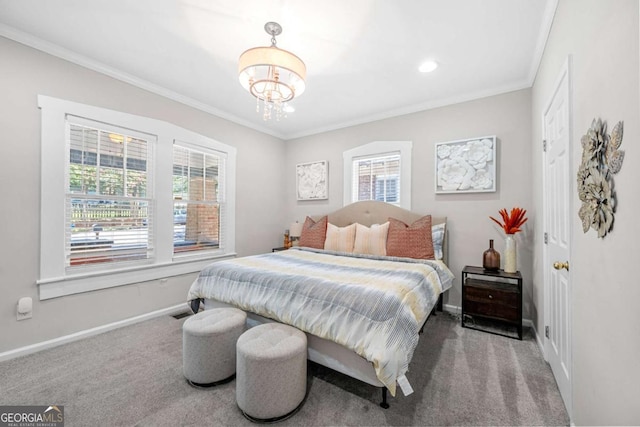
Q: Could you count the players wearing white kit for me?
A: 0